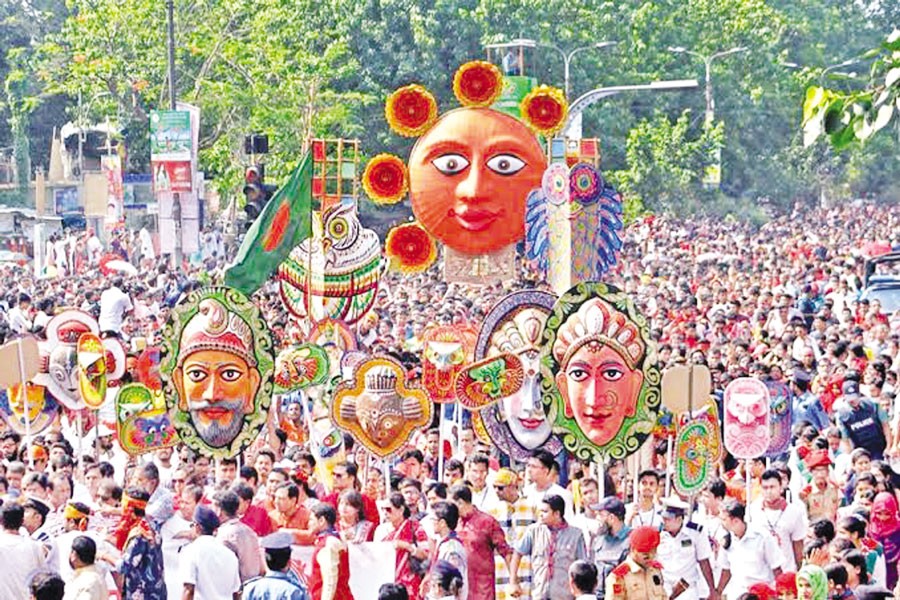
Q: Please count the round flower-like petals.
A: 5